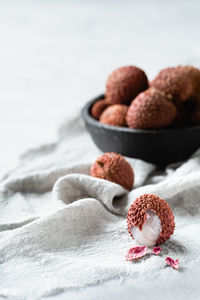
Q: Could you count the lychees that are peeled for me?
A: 1